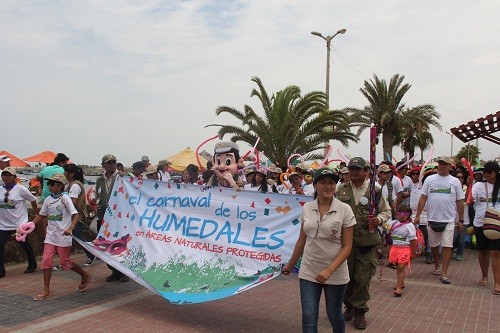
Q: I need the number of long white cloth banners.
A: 1